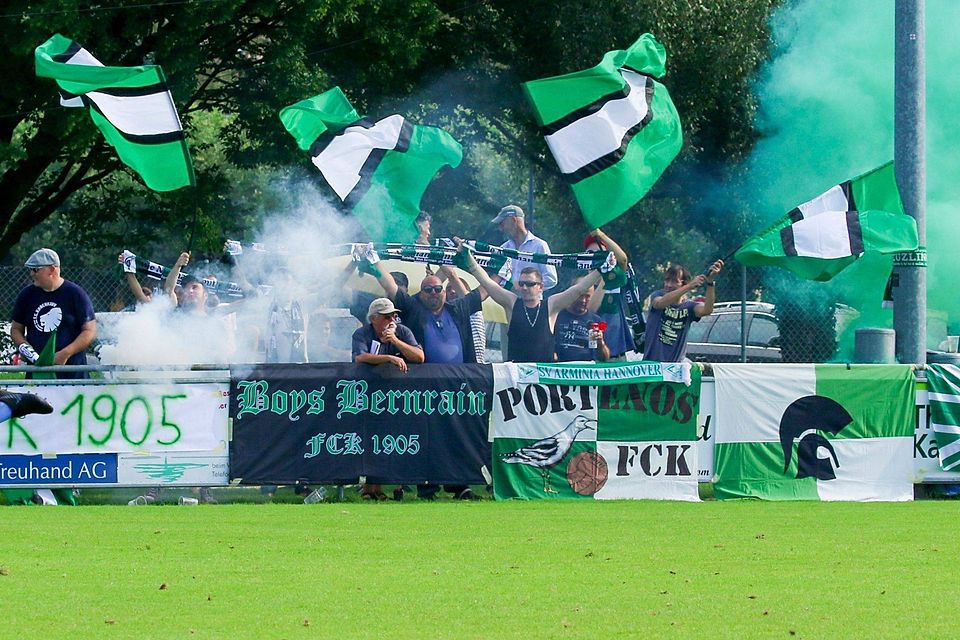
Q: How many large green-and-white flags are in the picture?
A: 4